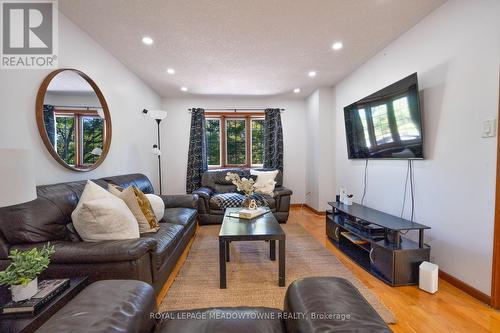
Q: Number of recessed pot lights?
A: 6